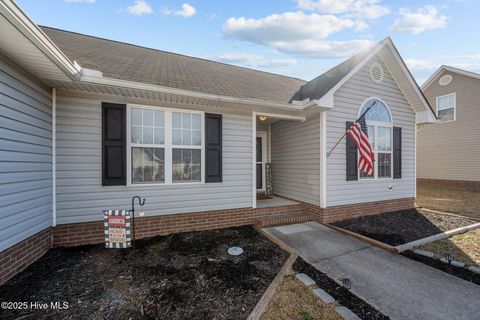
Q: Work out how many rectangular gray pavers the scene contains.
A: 6